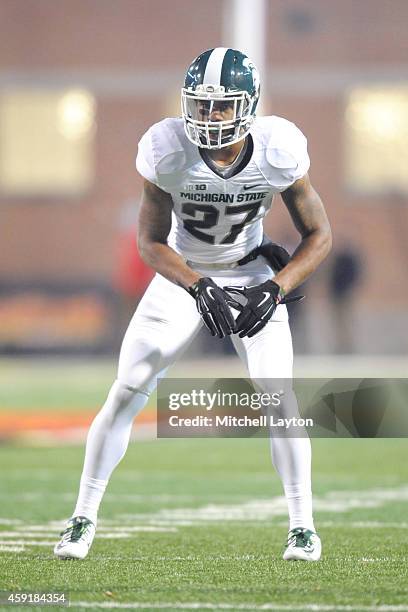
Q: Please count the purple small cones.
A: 0